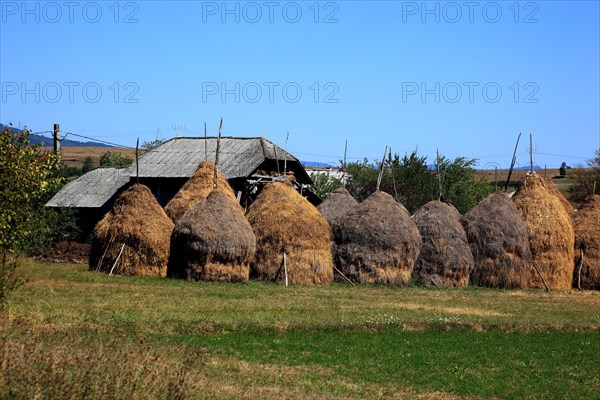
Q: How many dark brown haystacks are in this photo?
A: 5